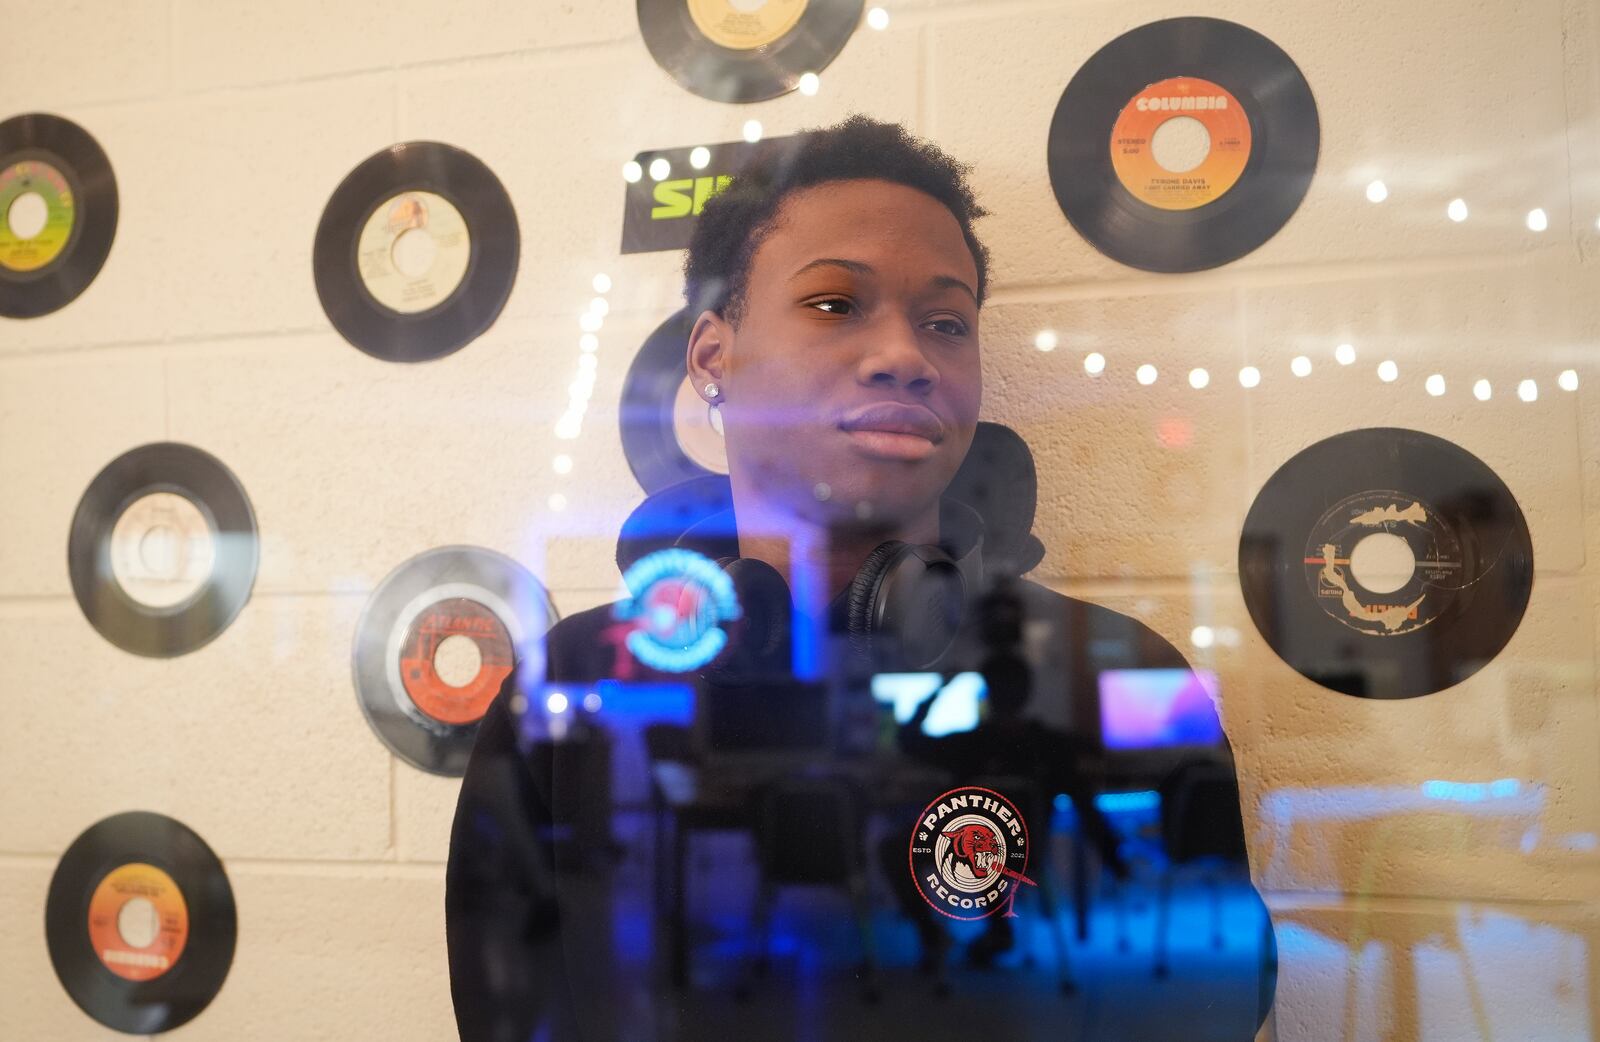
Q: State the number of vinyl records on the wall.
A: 9